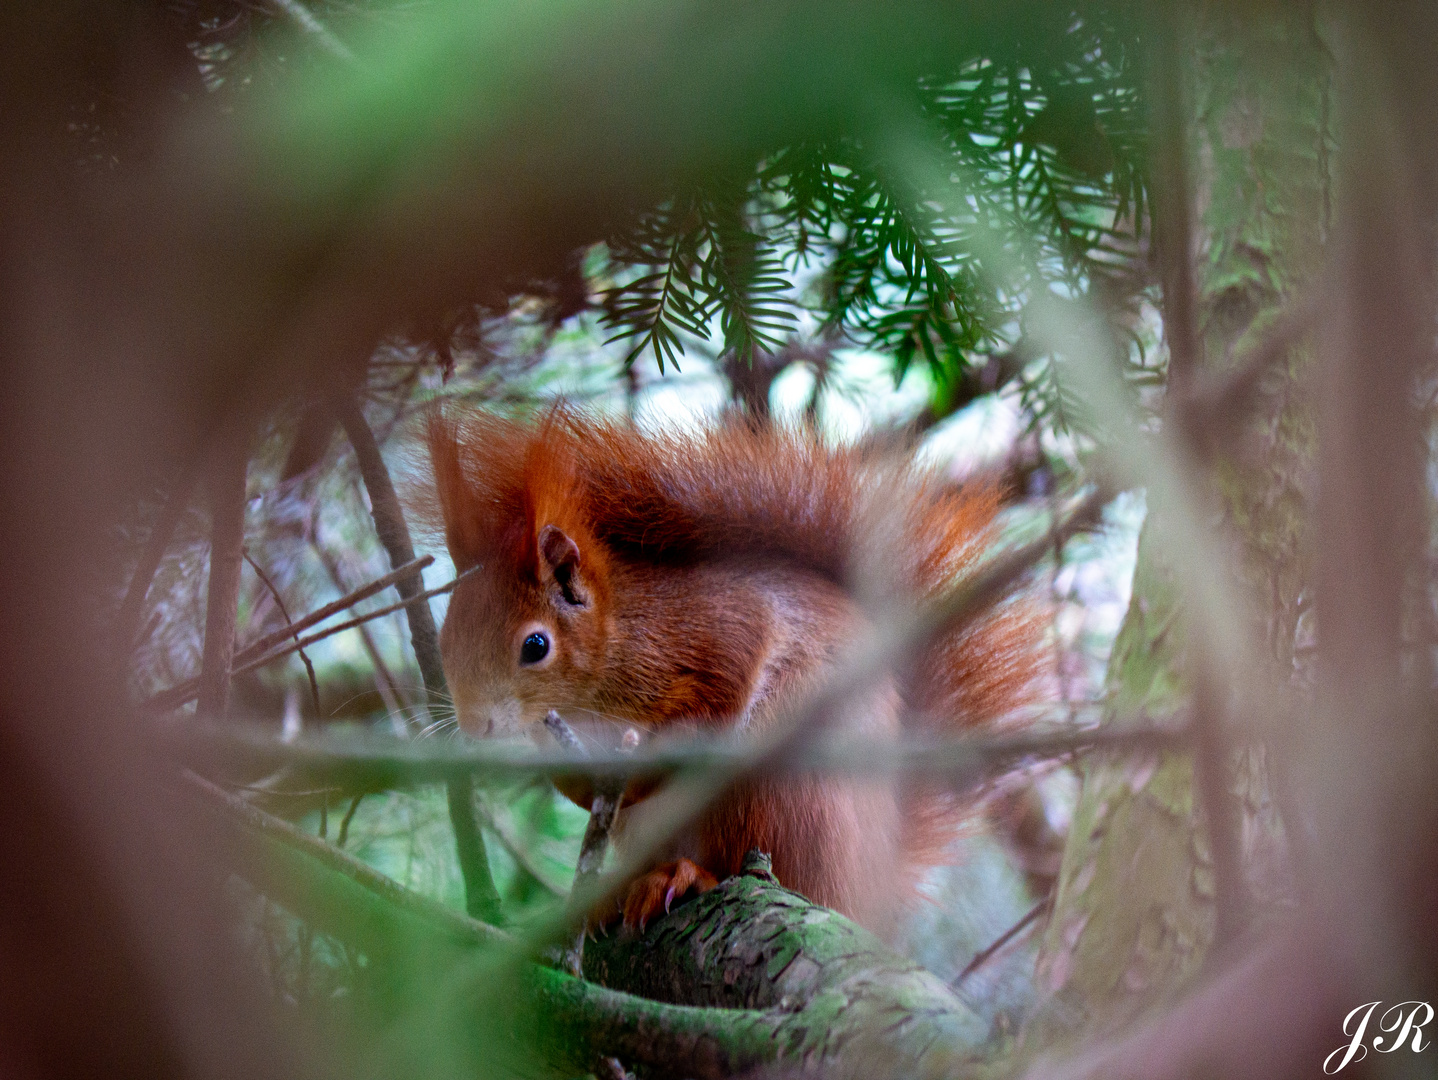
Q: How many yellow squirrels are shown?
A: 0